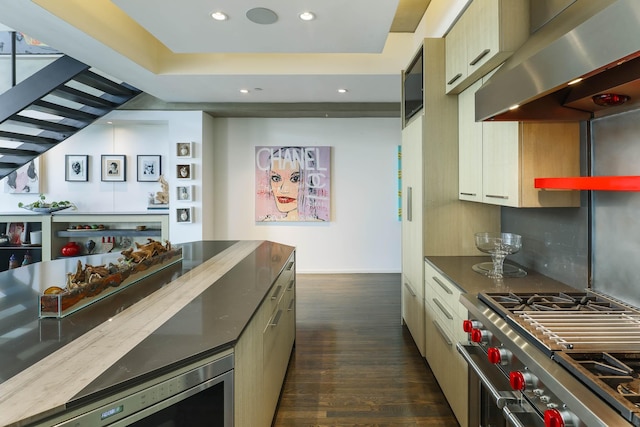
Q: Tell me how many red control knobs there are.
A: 5